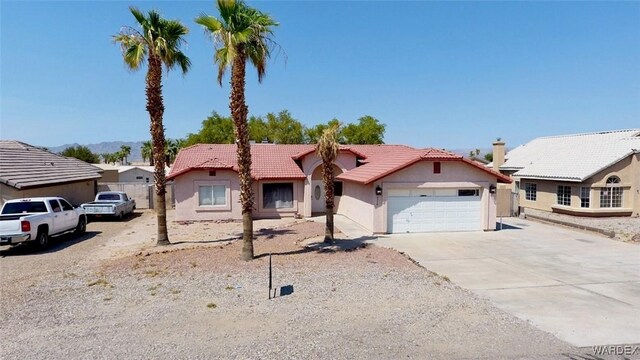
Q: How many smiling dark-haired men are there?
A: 0